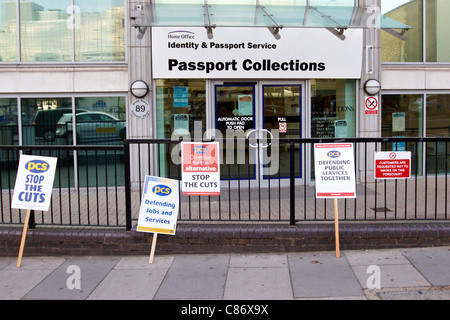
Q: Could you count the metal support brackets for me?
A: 5